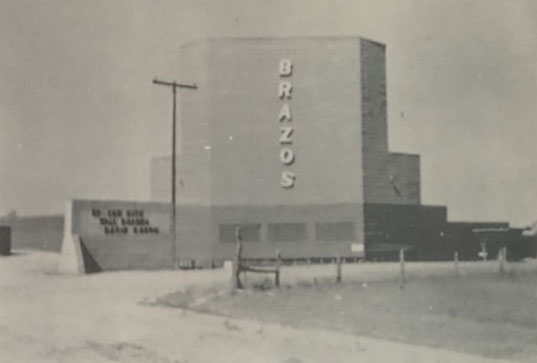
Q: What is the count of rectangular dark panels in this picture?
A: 3